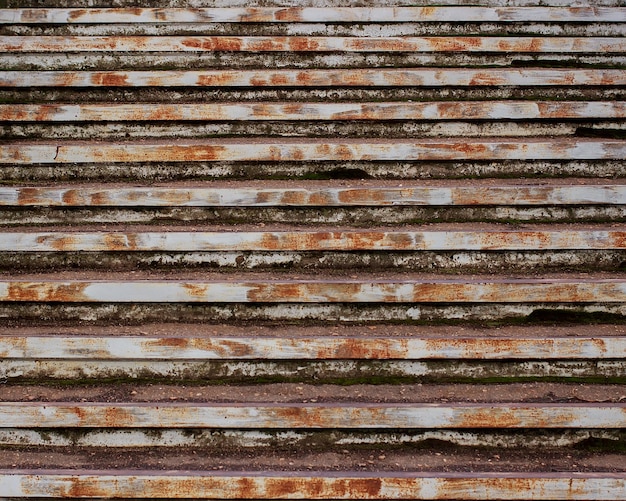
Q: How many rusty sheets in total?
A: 11